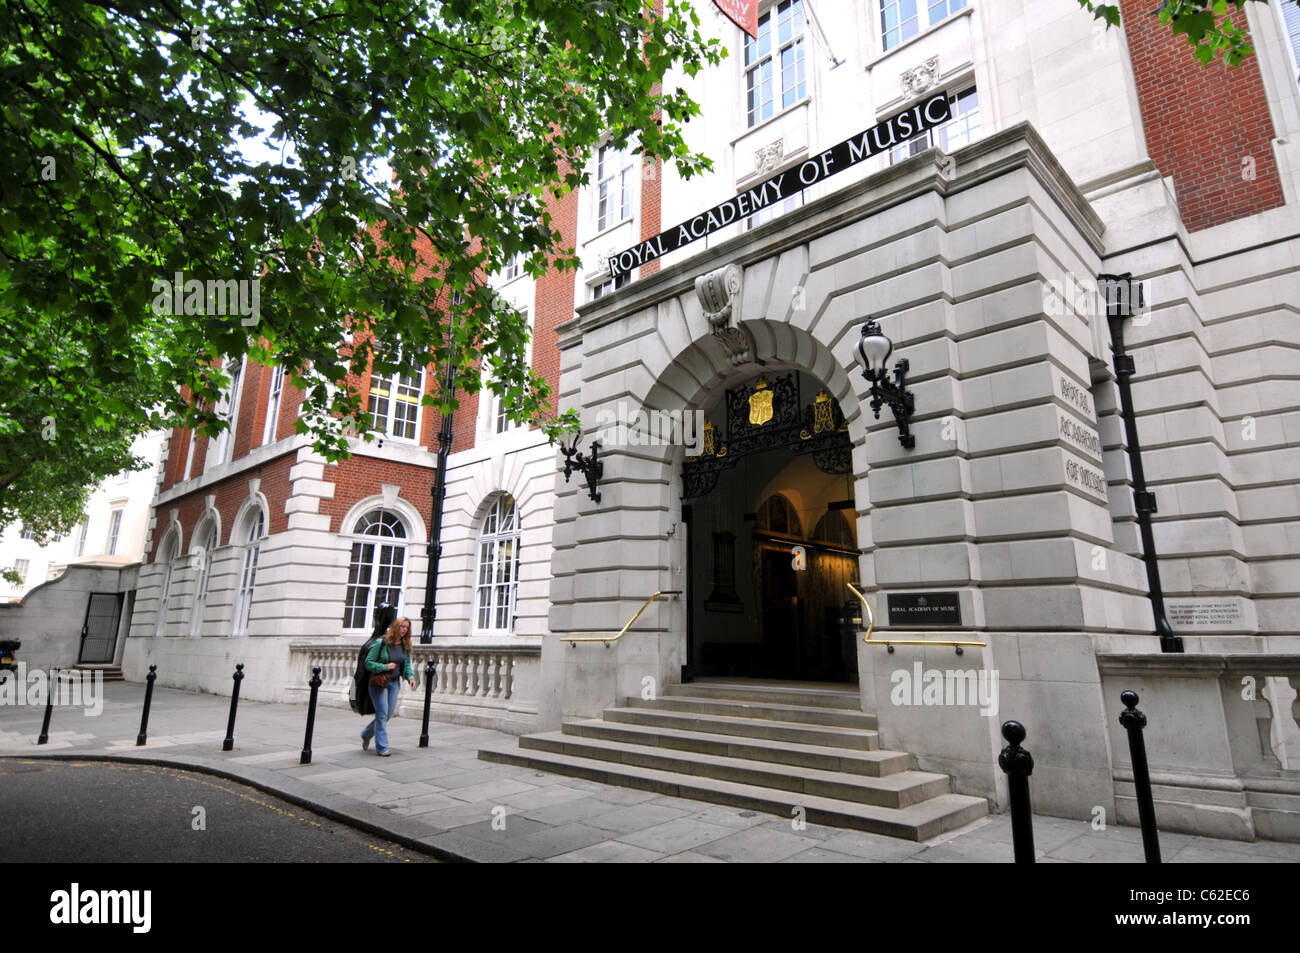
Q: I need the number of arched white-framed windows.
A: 5